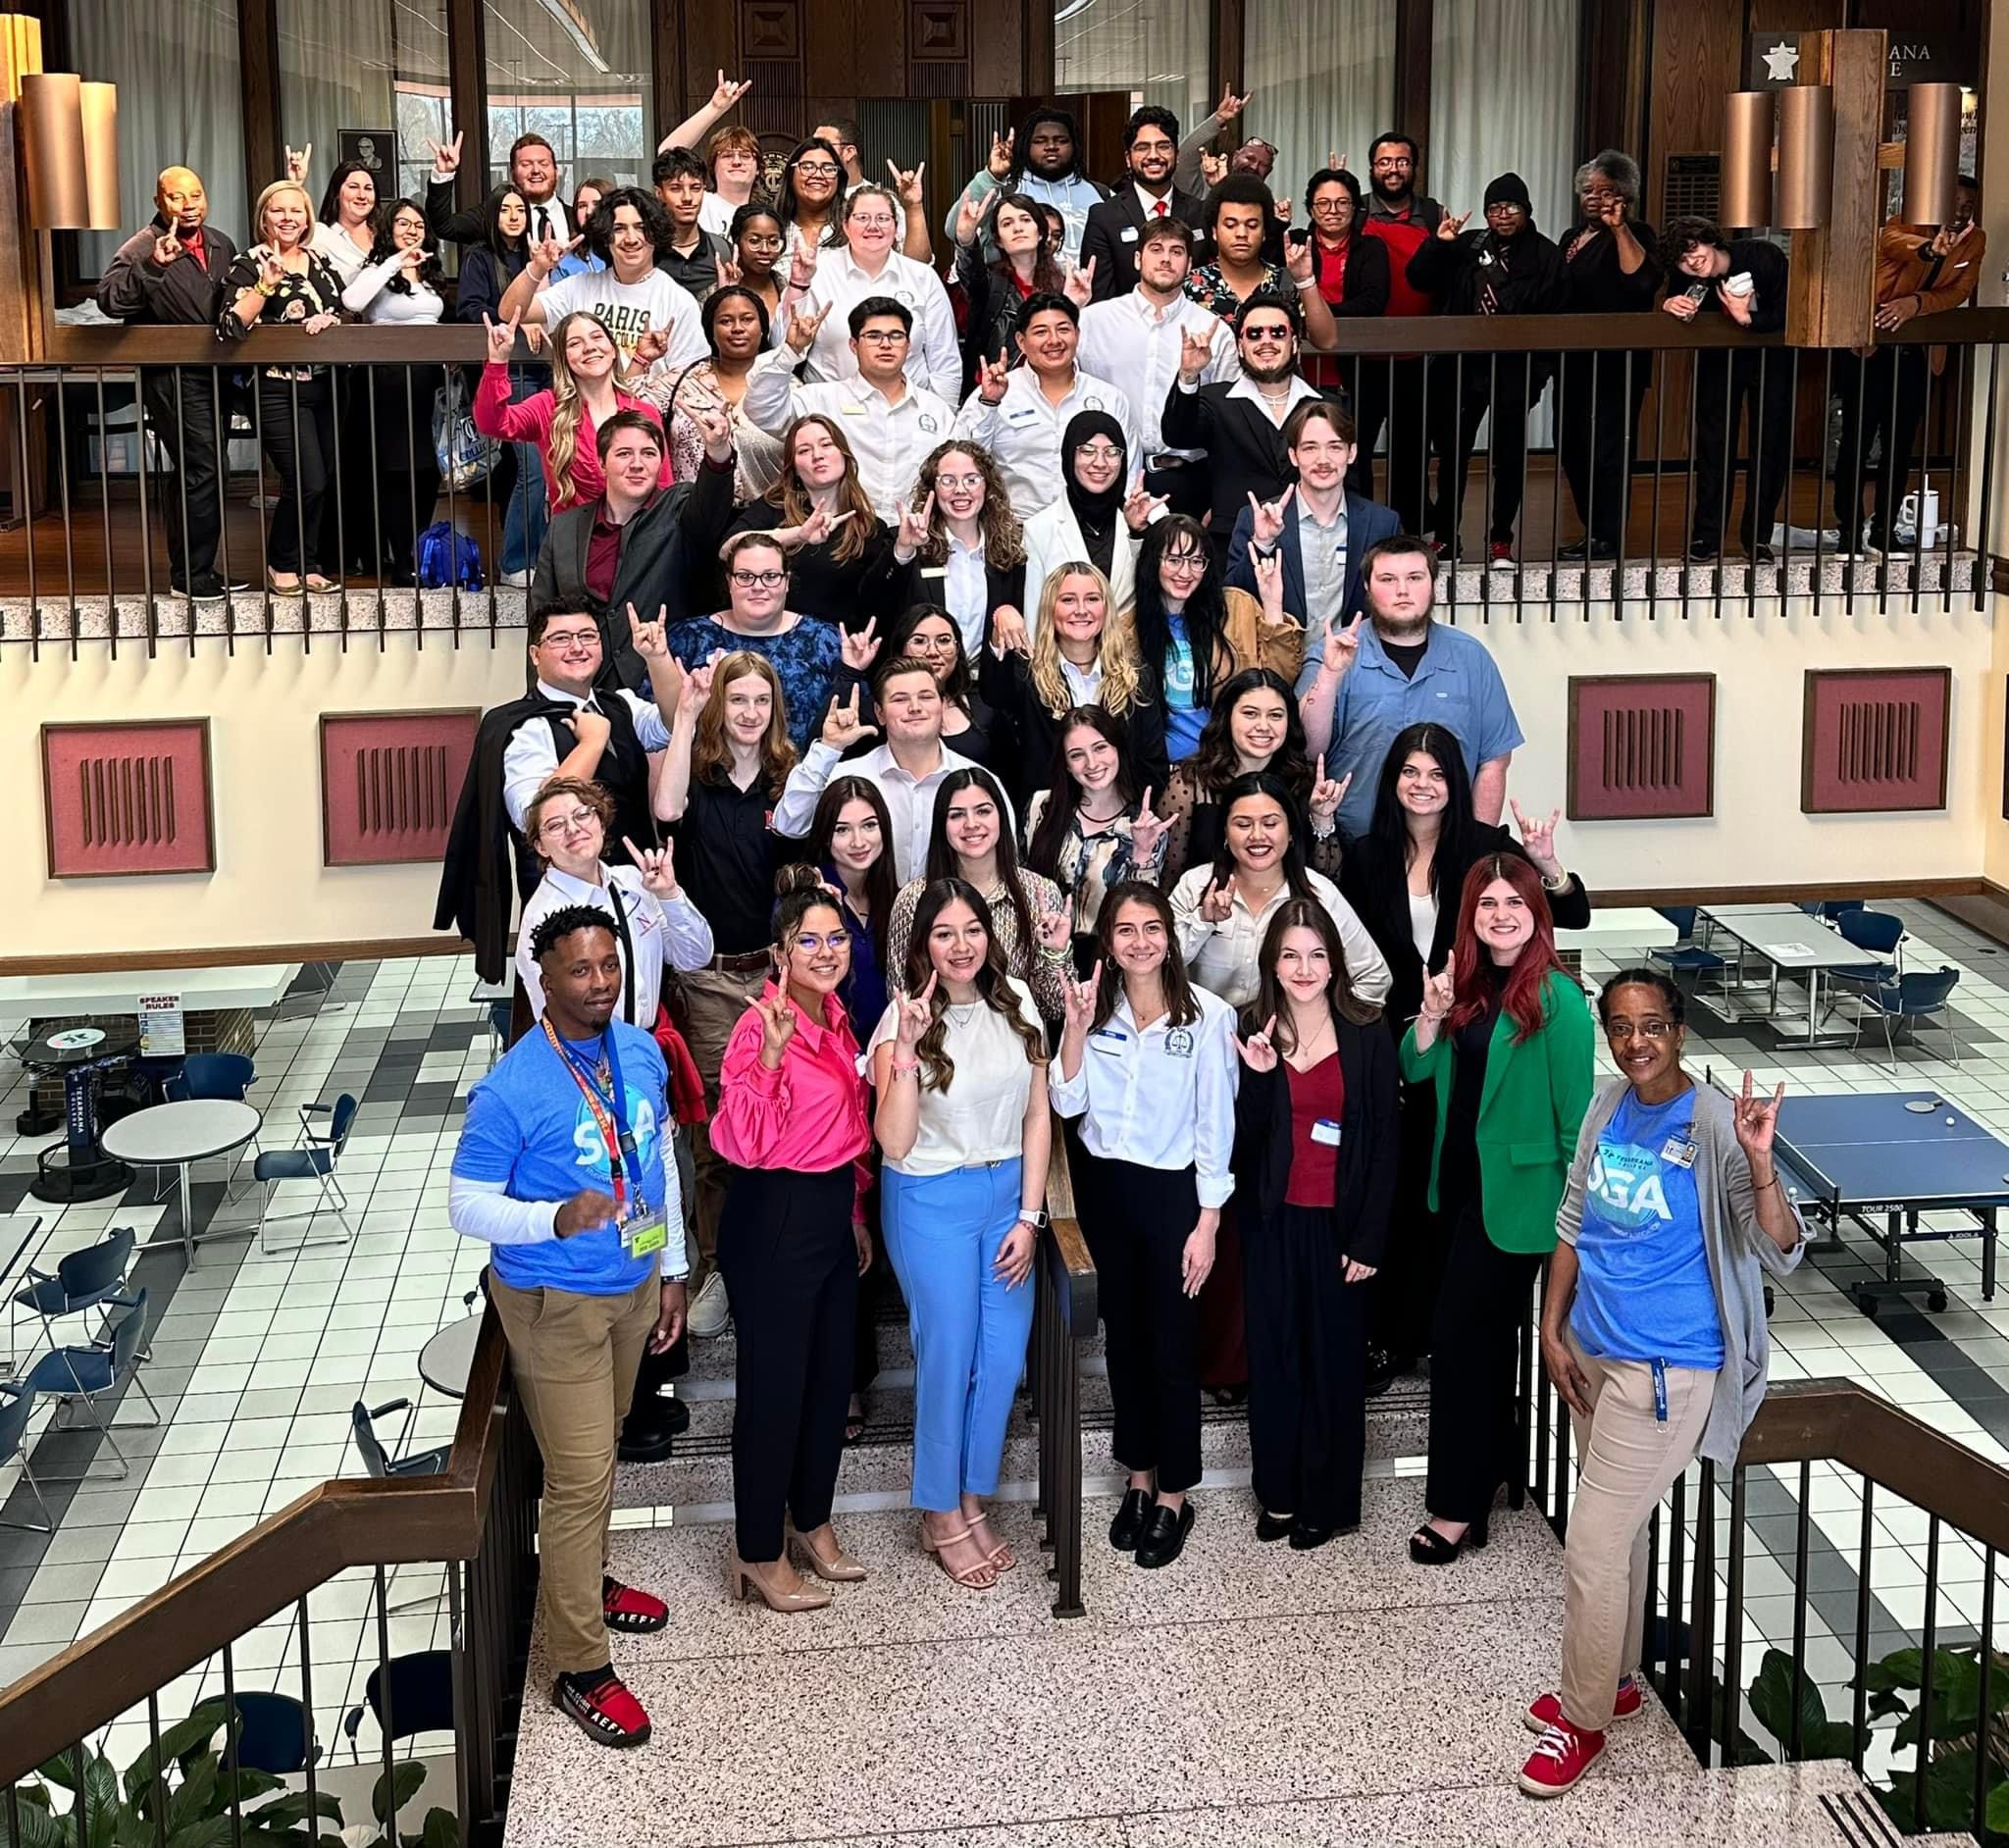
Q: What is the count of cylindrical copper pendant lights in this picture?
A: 5